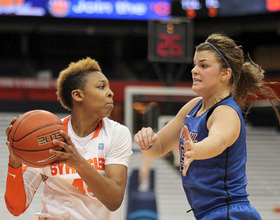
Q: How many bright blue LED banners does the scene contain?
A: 1